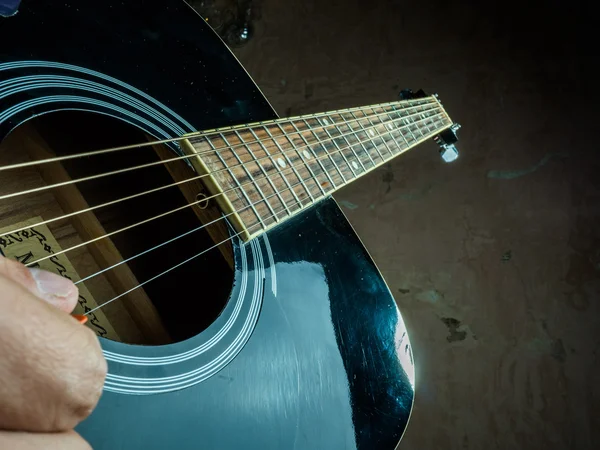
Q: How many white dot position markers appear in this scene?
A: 8